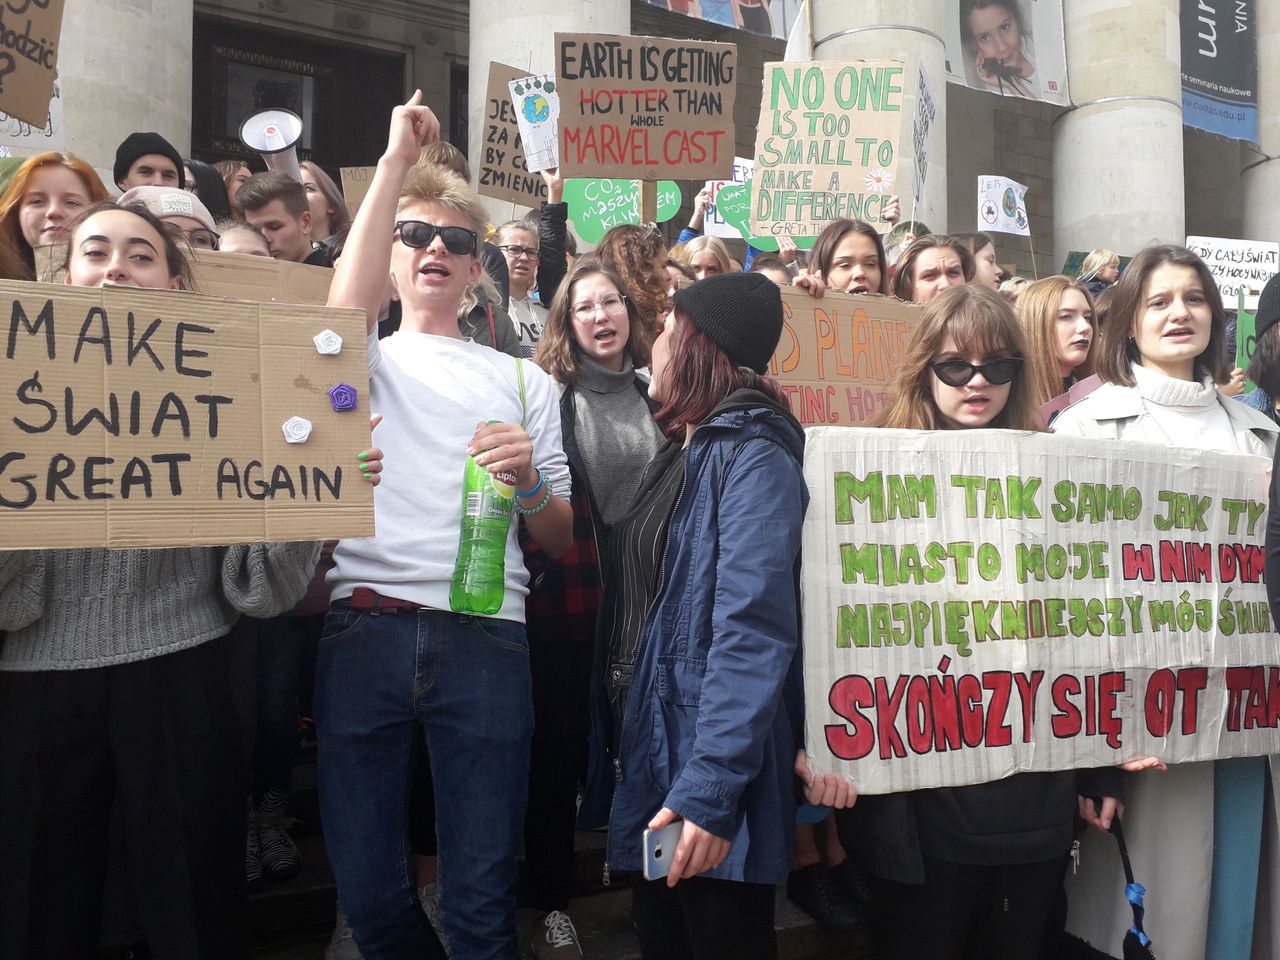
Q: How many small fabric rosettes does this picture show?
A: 3